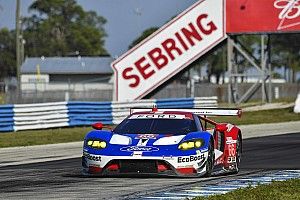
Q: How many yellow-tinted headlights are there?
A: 2